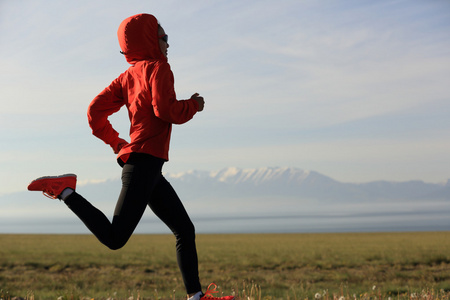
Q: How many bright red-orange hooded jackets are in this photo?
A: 1